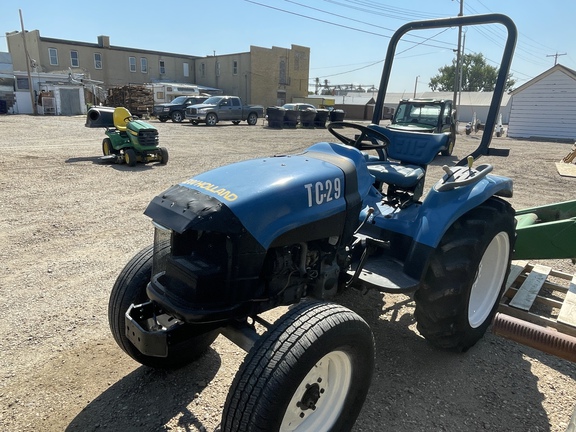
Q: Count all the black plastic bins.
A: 5